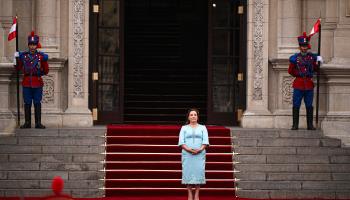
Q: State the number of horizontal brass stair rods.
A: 7